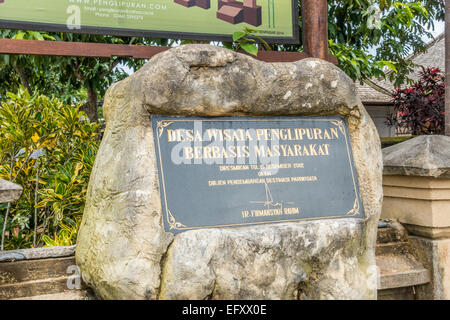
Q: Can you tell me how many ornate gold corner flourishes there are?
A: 4